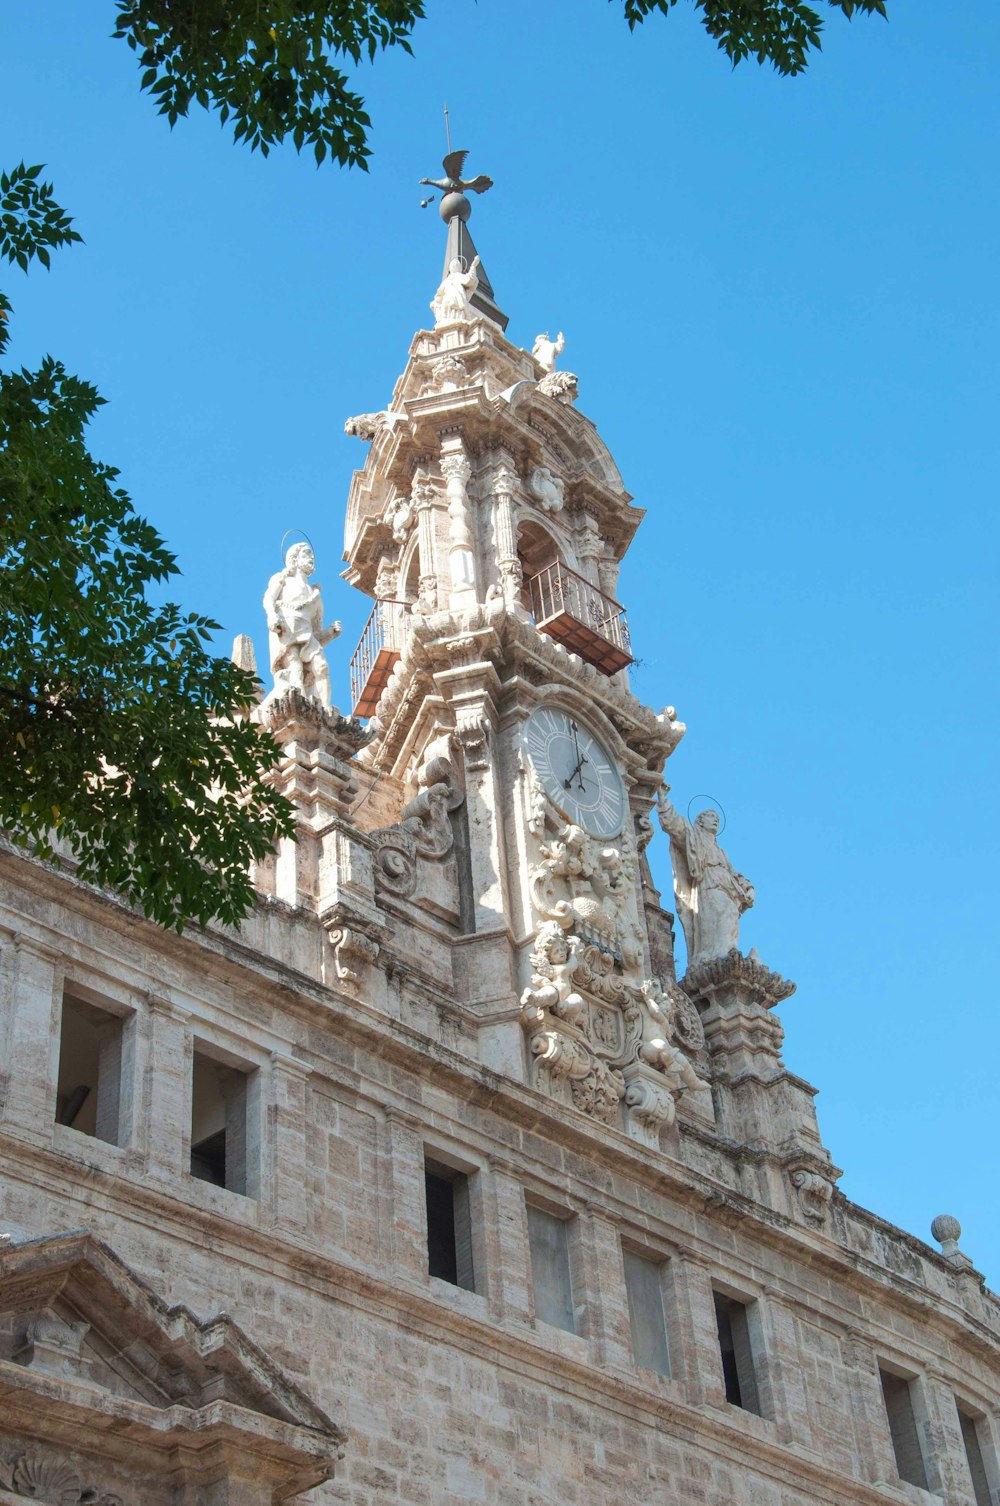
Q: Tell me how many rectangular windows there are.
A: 8